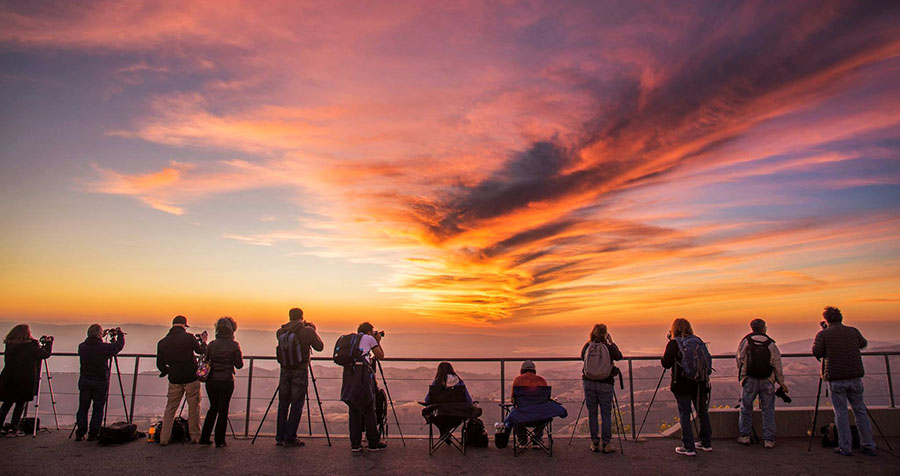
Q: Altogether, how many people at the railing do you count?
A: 12